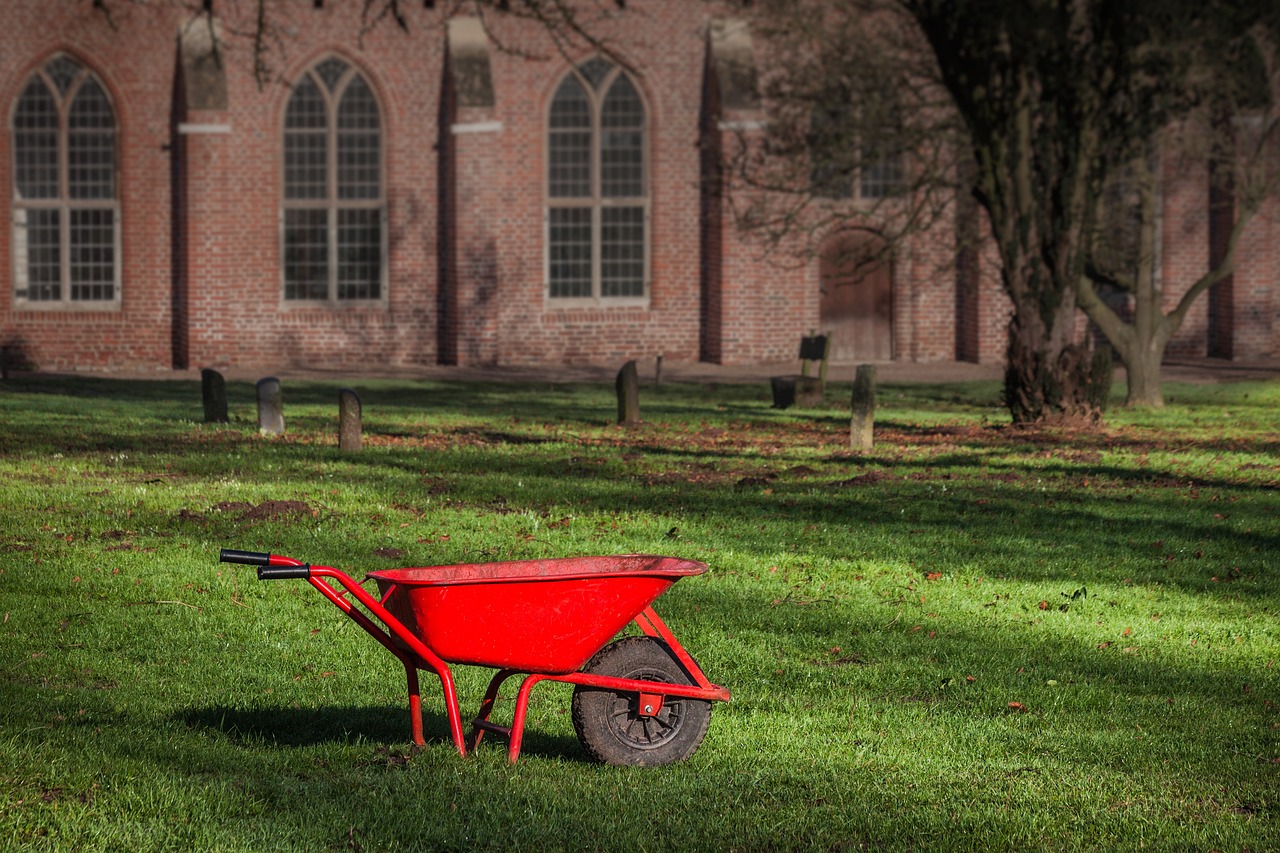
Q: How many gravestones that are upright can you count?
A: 5